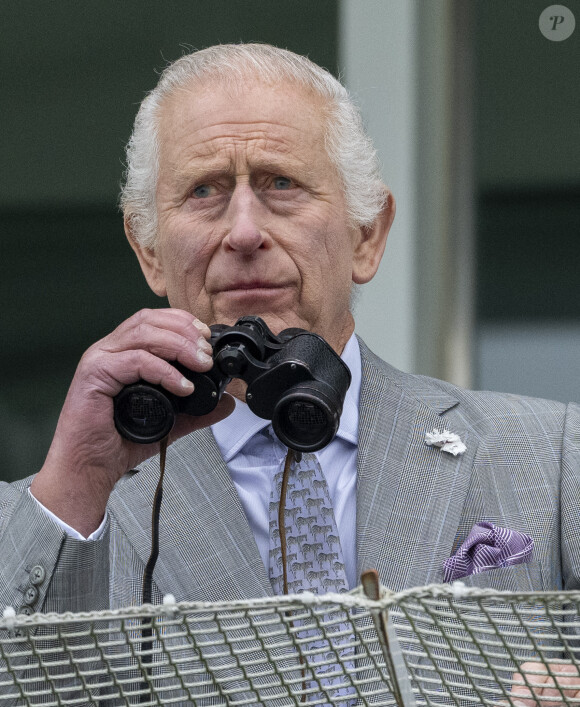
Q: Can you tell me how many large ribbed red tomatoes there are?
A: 0